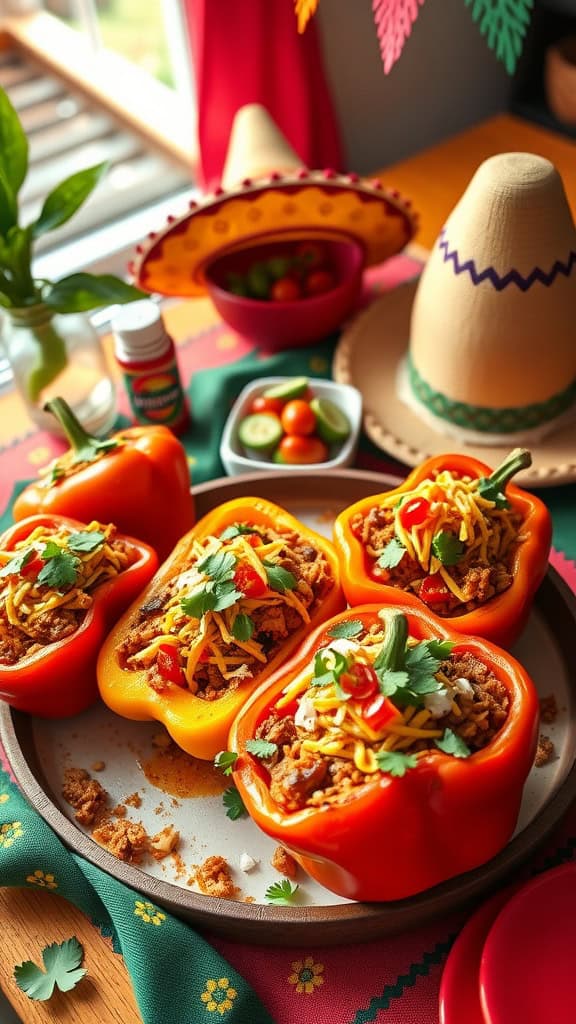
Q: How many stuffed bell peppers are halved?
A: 4